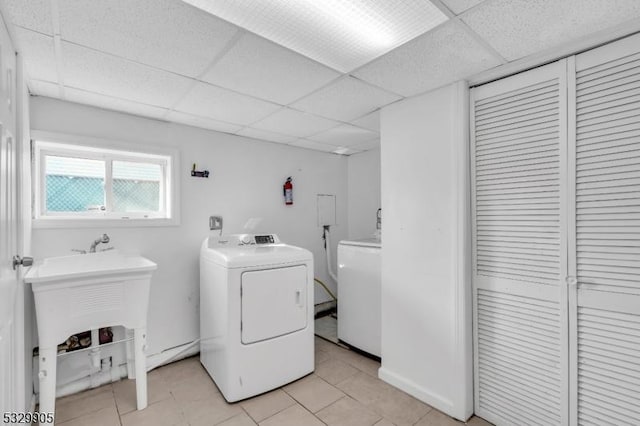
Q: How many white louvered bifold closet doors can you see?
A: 2